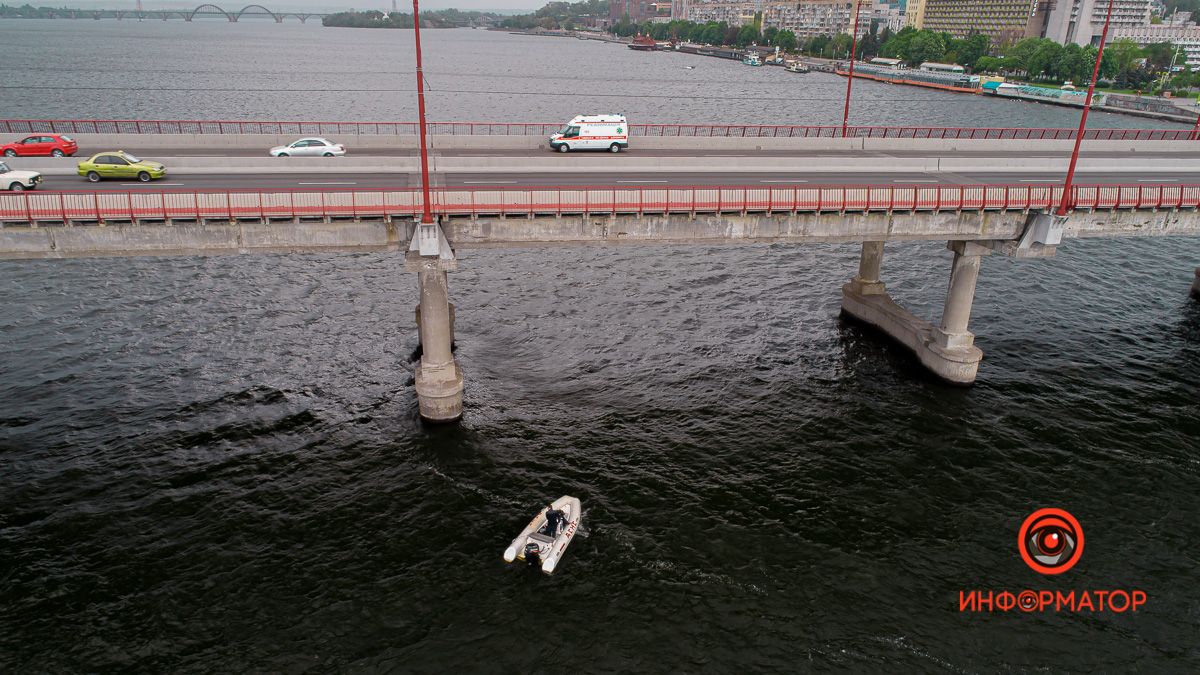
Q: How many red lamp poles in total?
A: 3